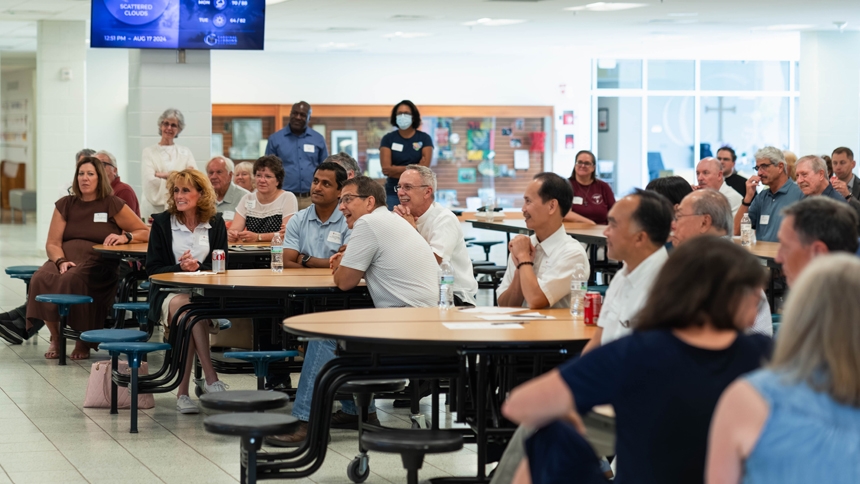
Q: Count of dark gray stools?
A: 4